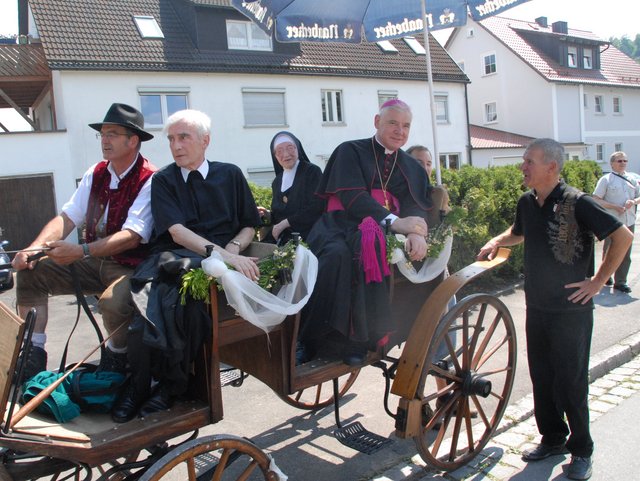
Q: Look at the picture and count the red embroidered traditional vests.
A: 1